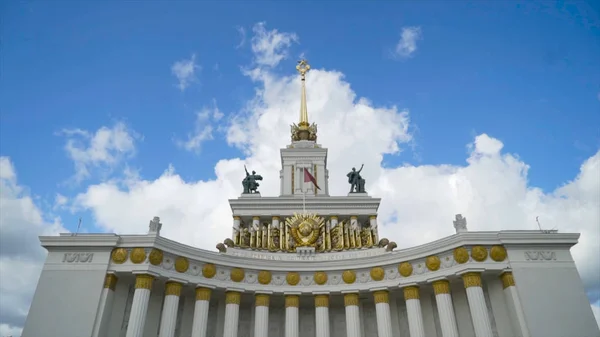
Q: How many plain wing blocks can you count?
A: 2